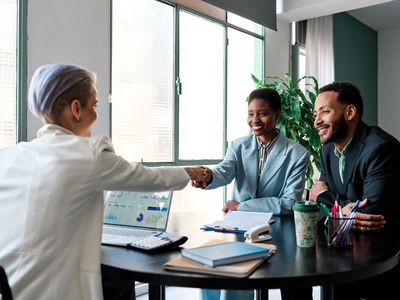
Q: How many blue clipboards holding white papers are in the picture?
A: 1